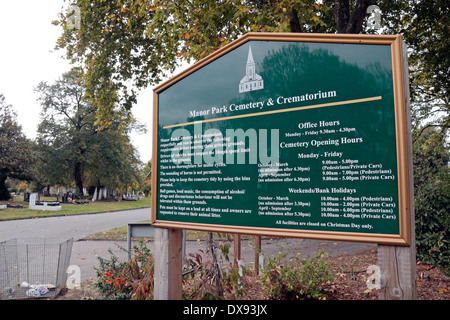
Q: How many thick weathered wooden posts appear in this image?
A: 2